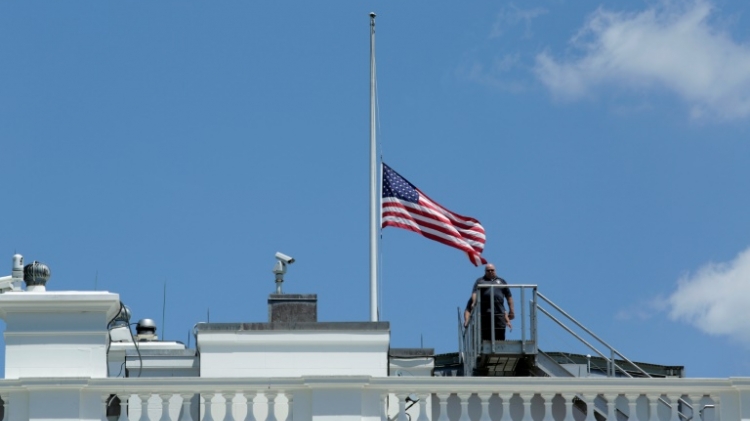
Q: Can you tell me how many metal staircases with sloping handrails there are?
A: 1